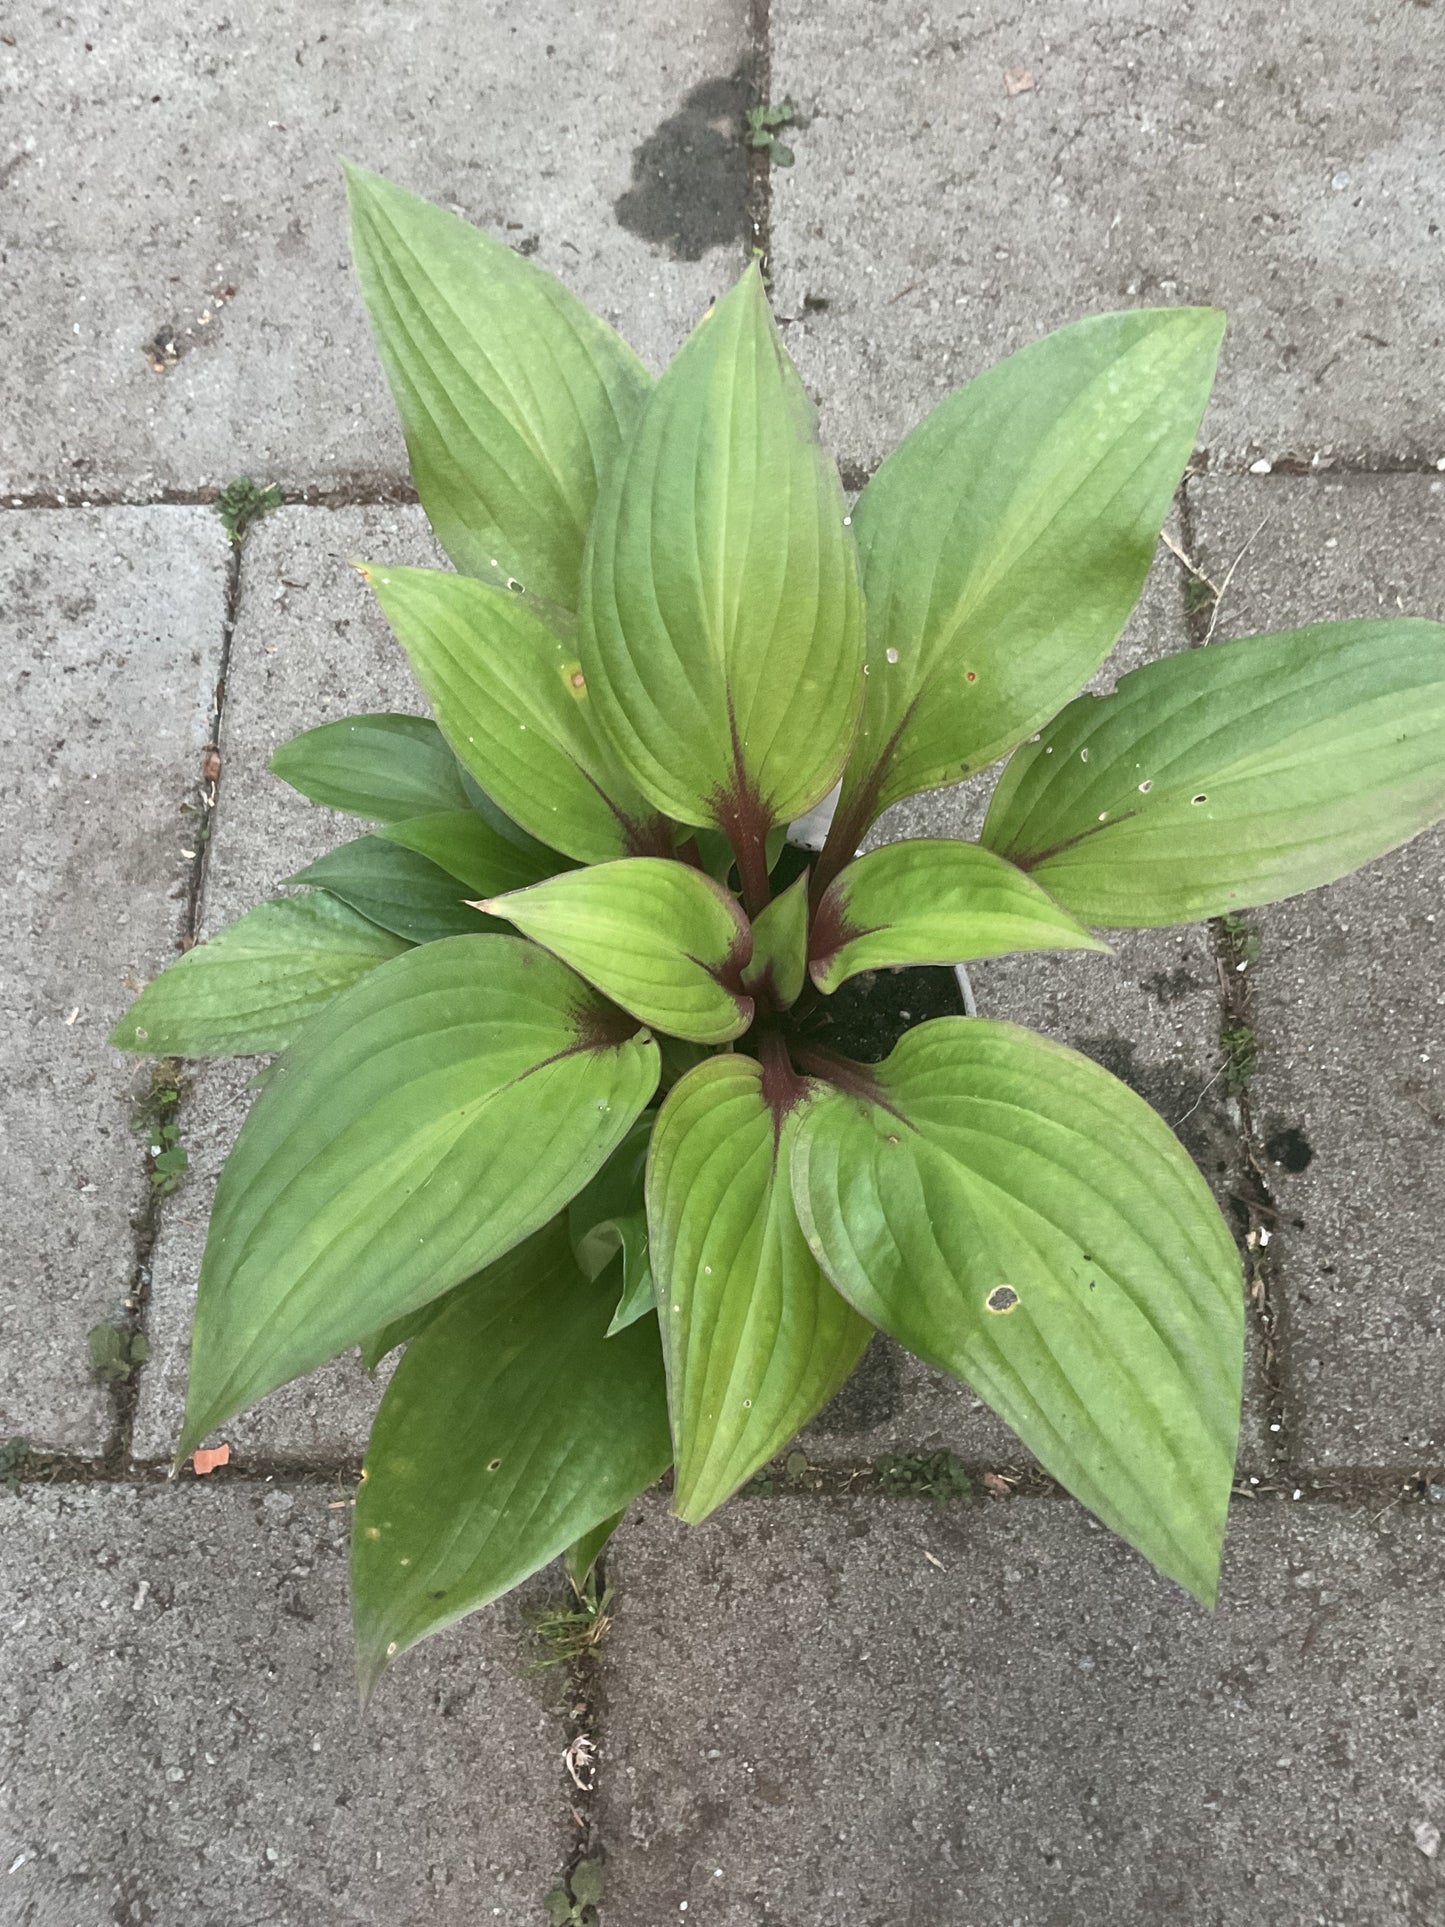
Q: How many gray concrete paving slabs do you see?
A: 7